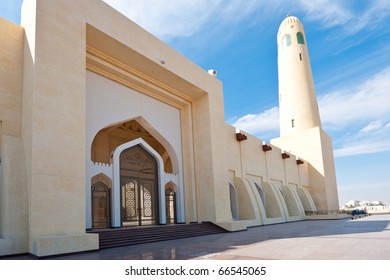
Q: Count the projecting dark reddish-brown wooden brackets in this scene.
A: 4